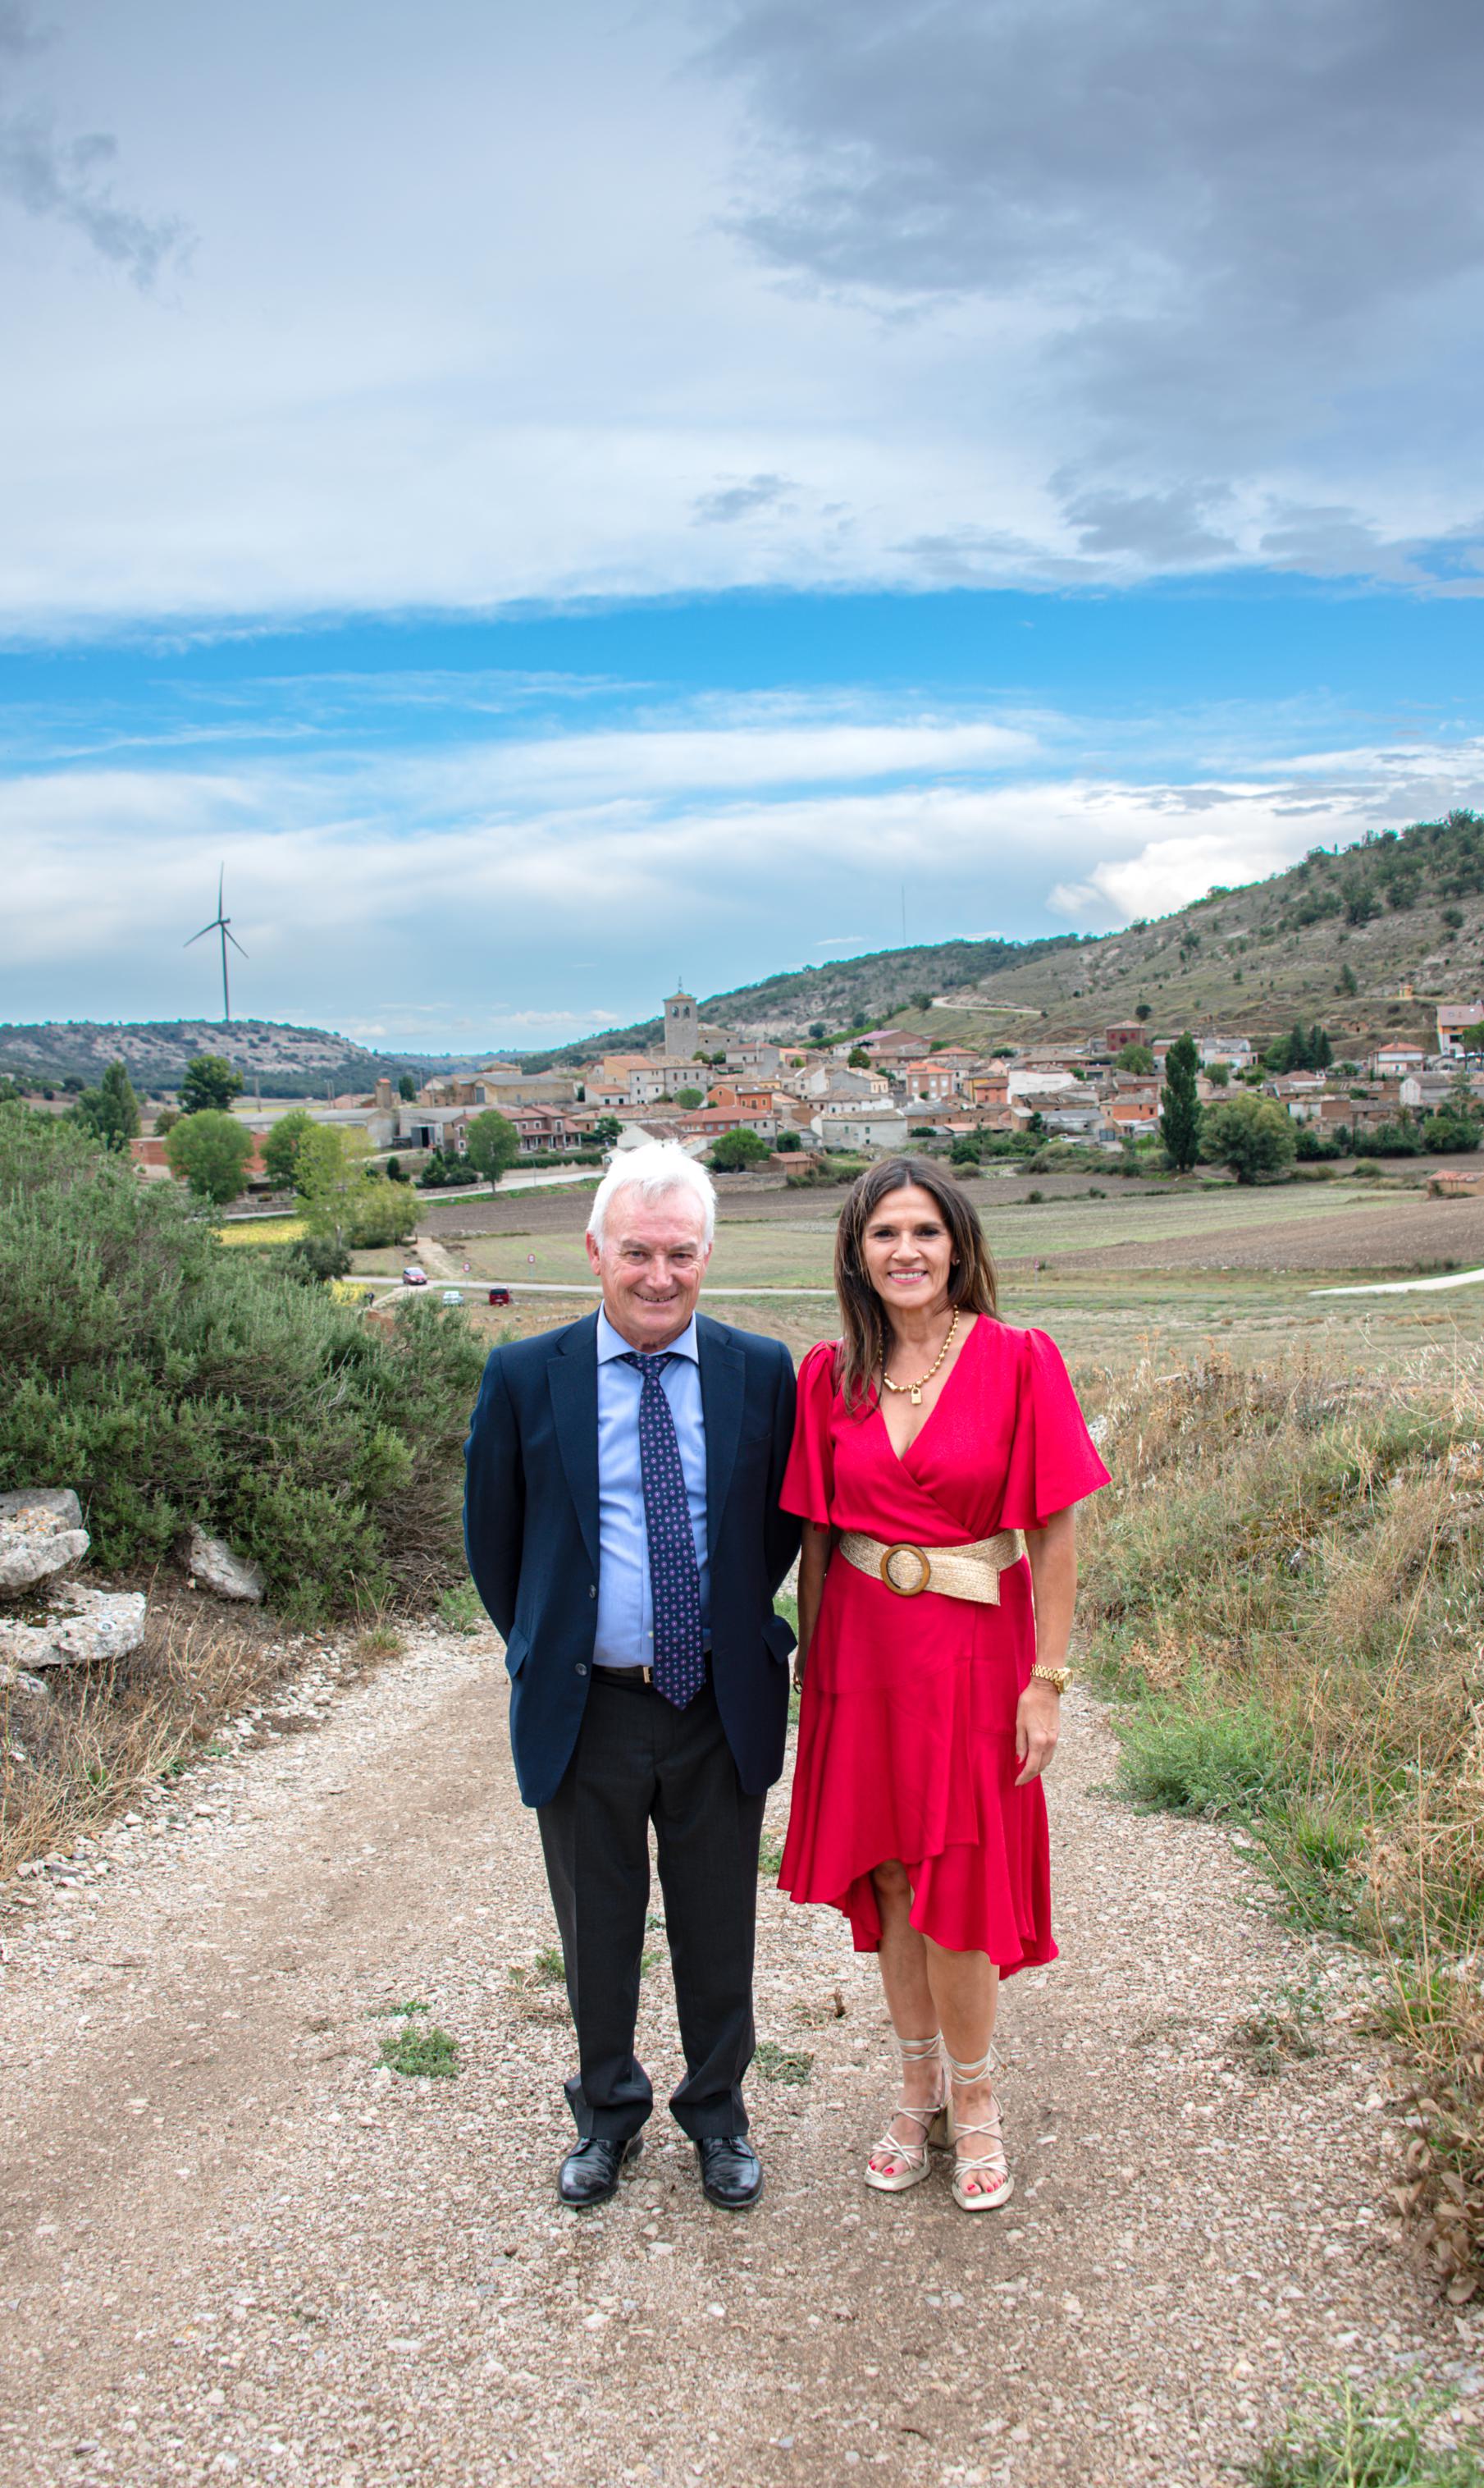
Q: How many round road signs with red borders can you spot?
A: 2